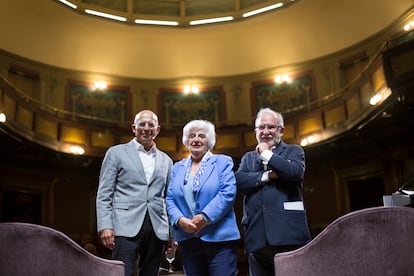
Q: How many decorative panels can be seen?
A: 3